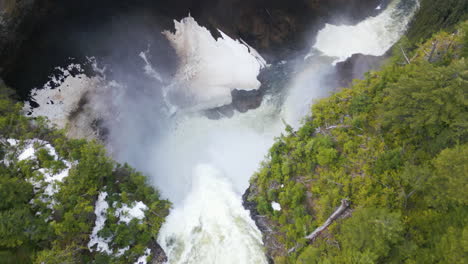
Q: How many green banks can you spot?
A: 2